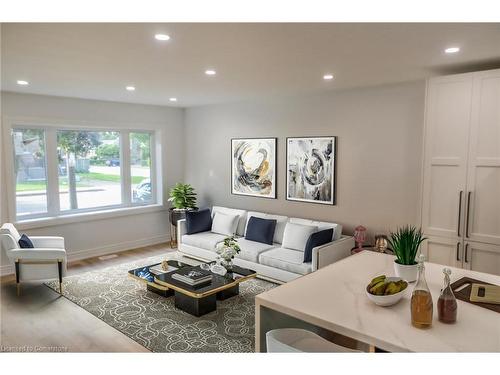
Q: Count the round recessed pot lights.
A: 7